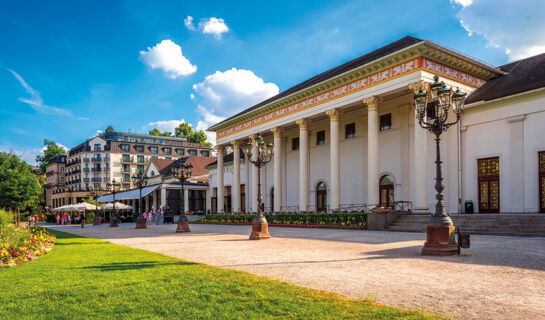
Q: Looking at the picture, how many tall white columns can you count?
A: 8